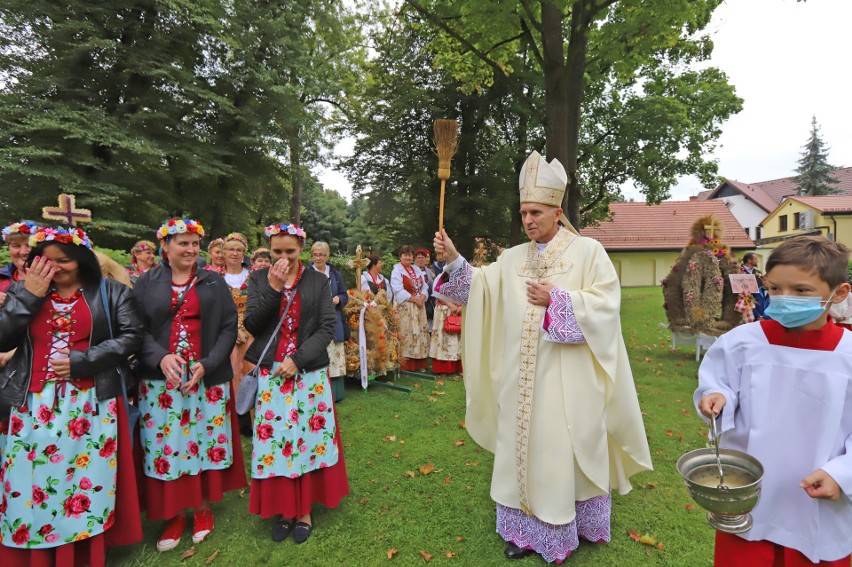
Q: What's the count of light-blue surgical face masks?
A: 1